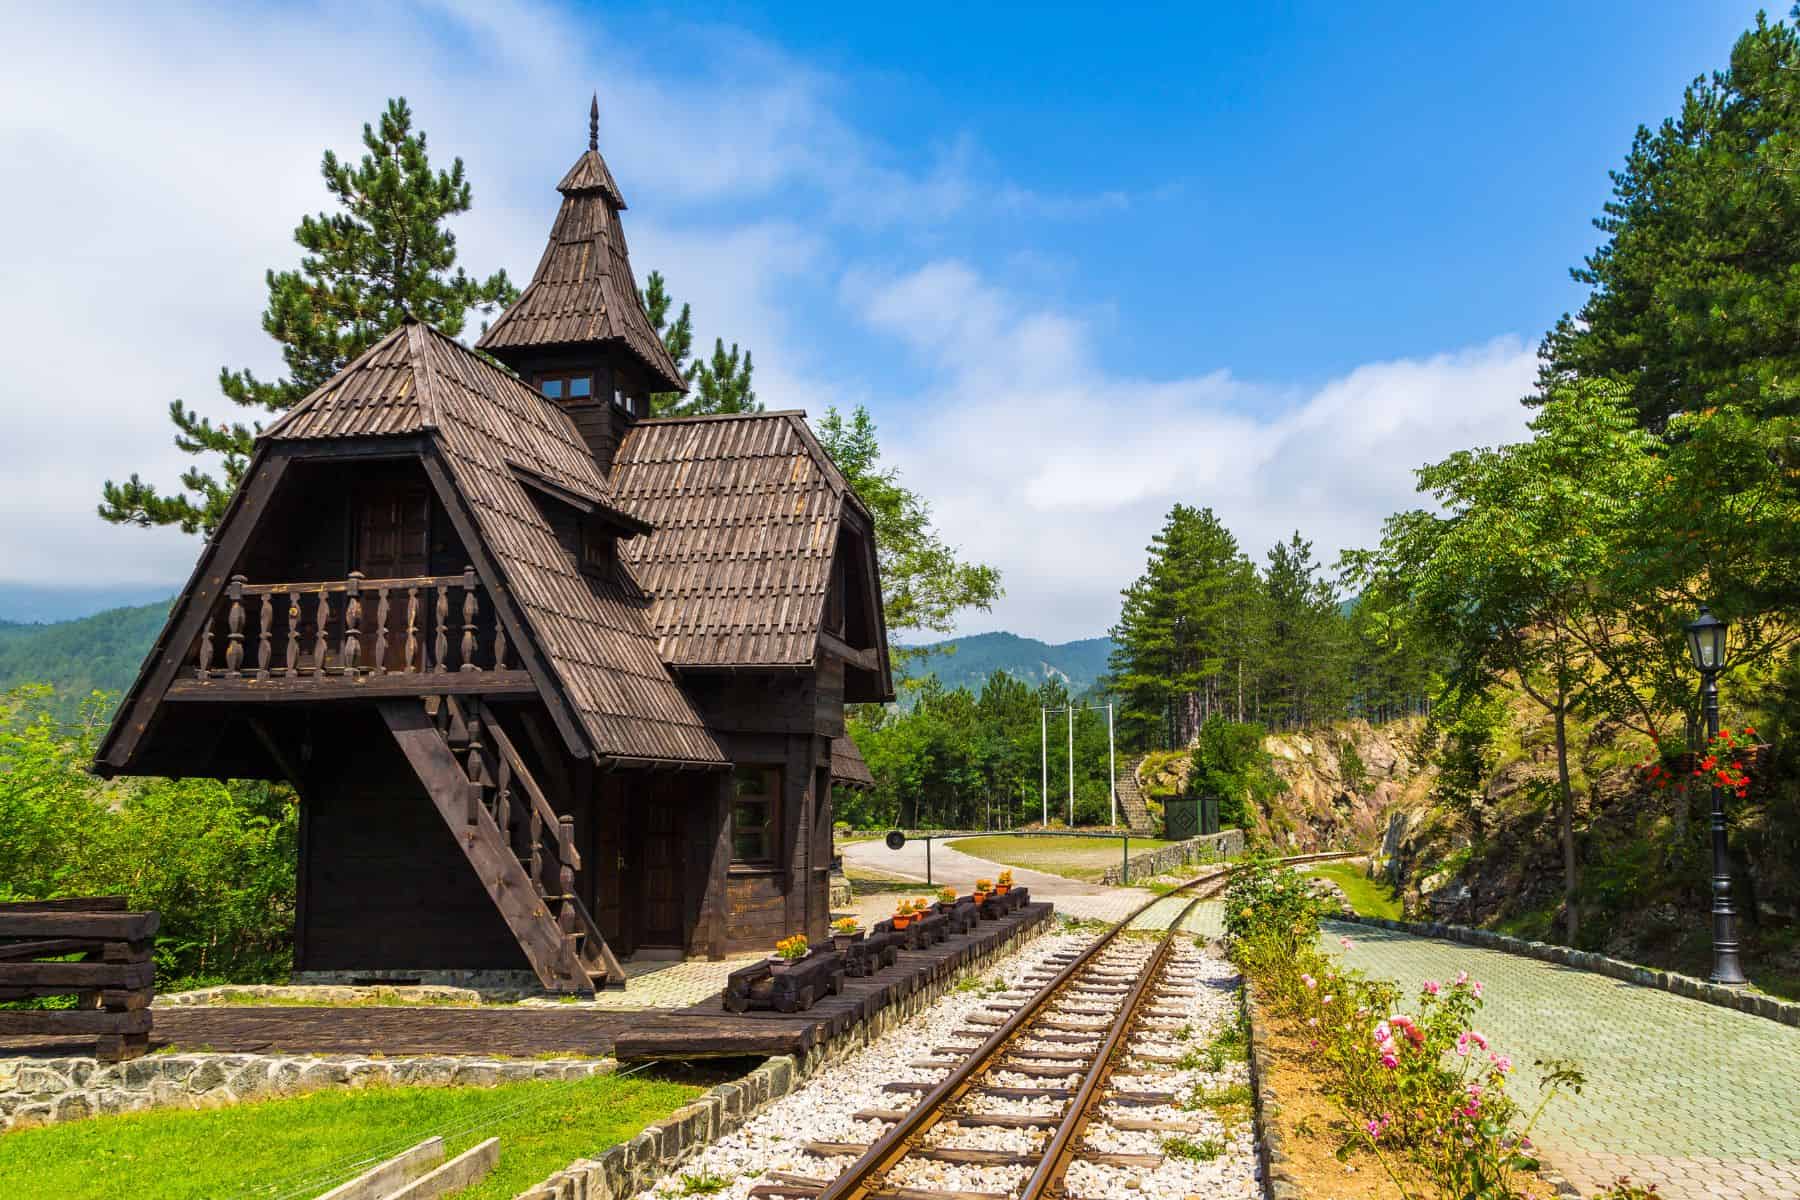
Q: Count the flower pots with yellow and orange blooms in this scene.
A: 7